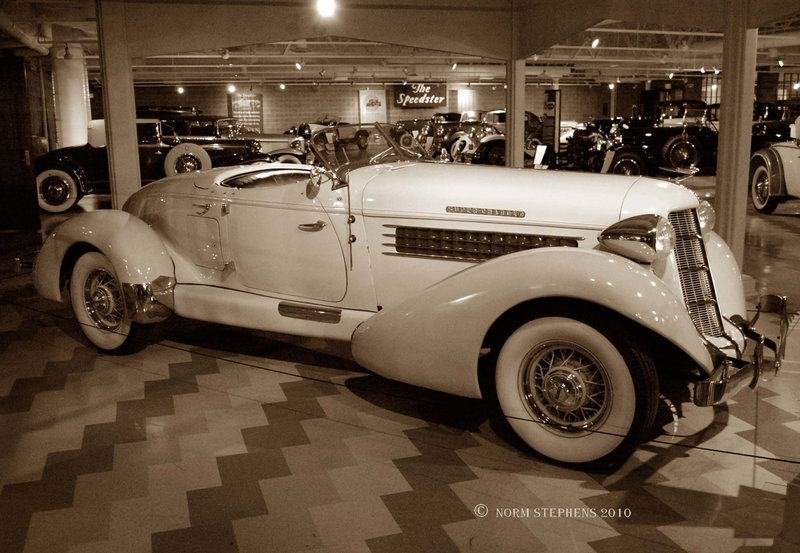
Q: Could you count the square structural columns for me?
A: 3